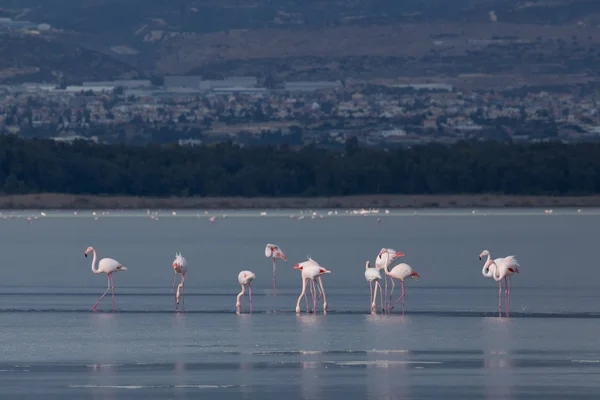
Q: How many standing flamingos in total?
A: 11